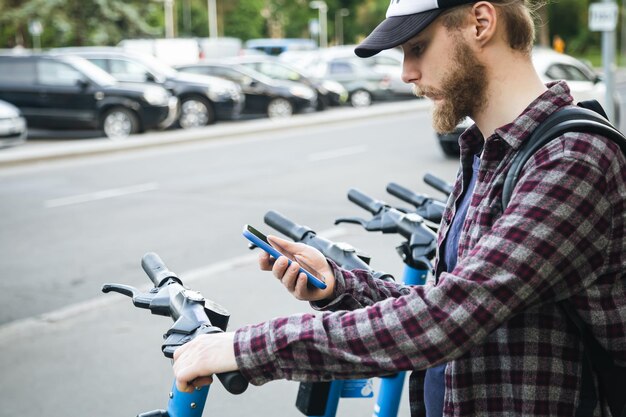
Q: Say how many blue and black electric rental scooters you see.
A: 5